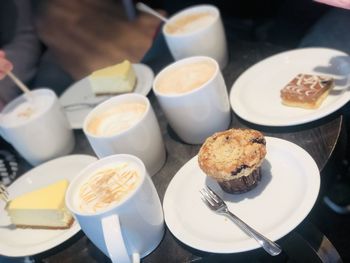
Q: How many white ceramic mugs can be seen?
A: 5